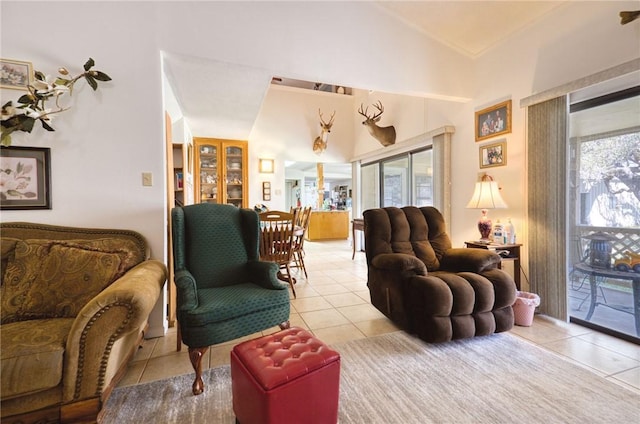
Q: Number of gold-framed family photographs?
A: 2